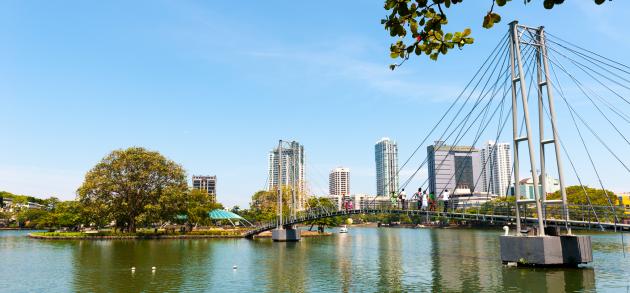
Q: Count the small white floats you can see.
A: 3